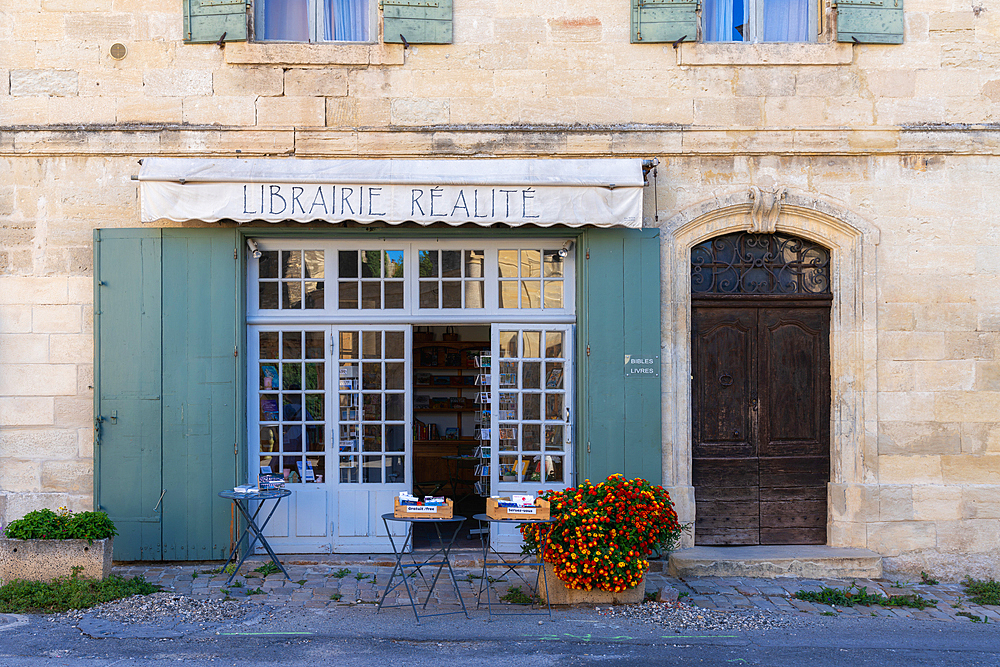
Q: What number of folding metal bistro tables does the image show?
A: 3